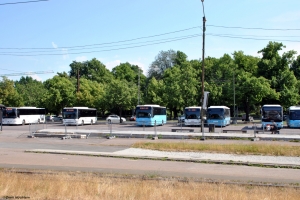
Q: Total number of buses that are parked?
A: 7